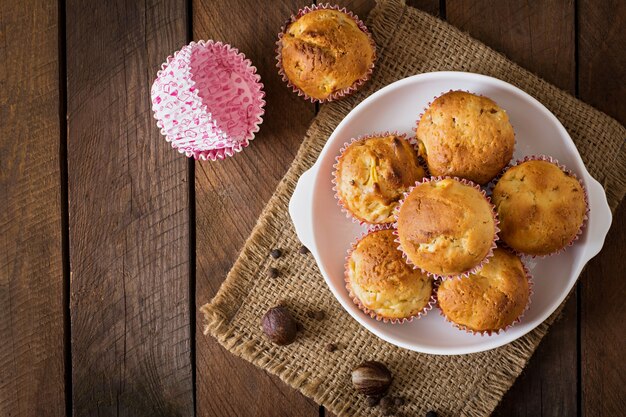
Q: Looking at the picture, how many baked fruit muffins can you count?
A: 7